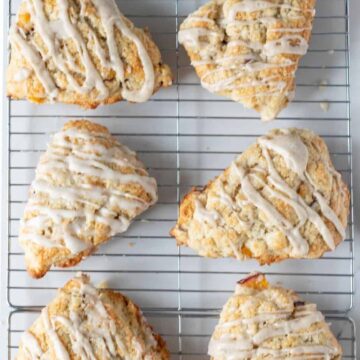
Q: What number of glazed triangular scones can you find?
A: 6